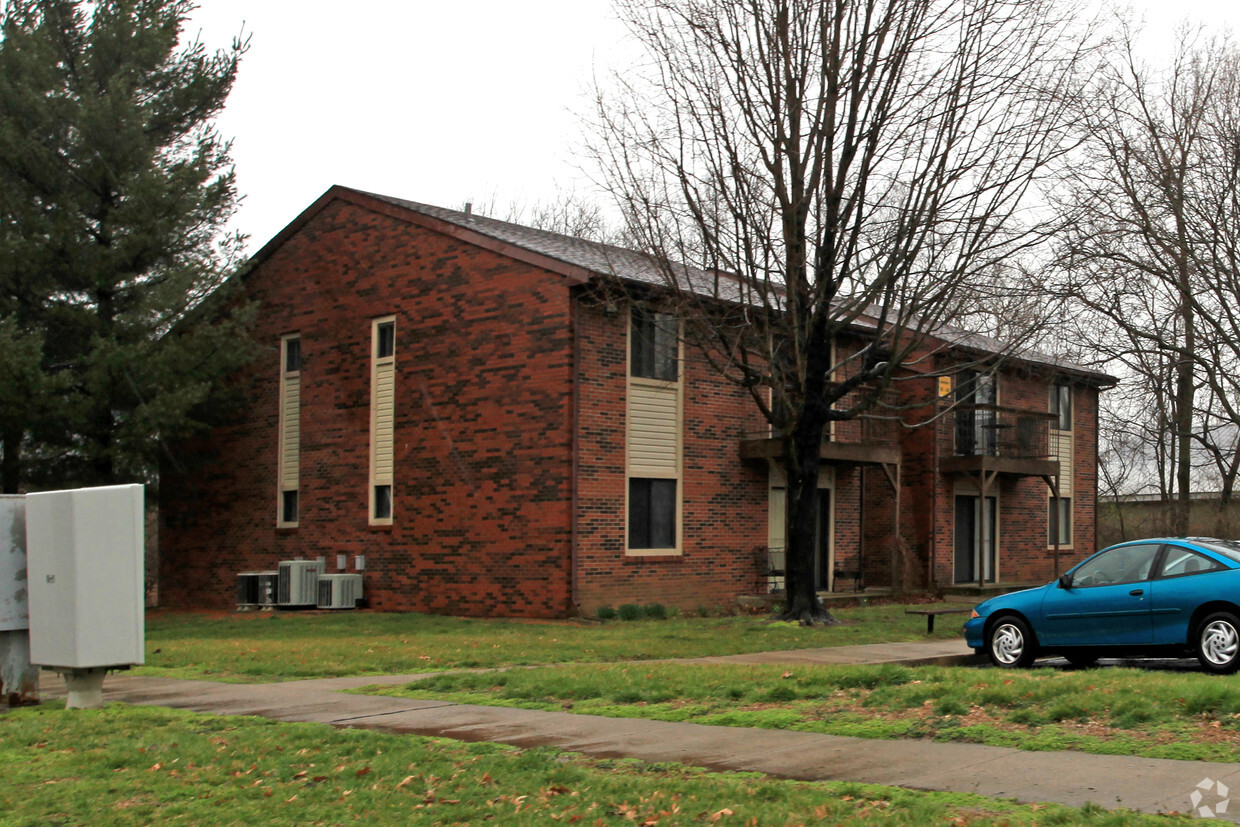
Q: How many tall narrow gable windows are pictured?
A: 2